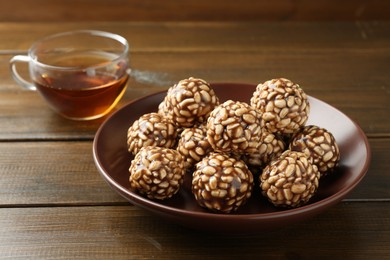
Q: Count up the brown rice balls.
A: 11